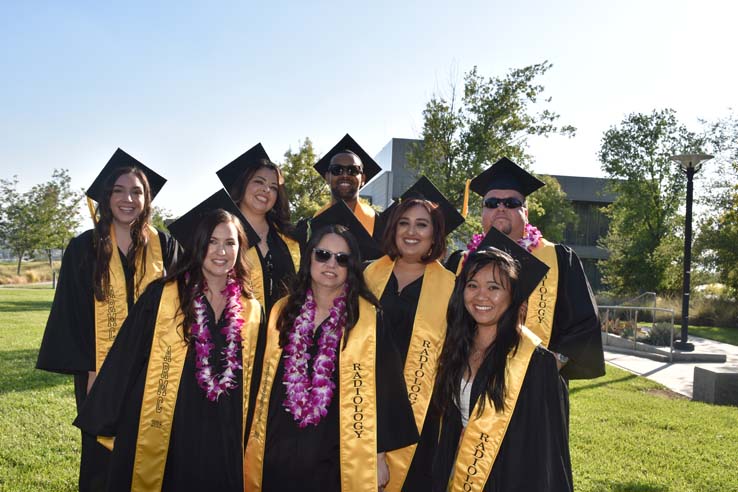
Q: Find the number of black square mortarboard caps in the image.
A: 8